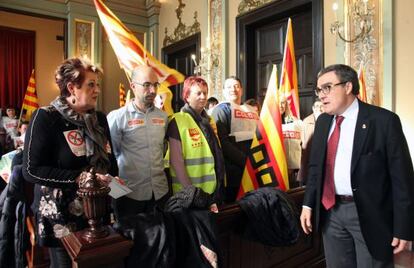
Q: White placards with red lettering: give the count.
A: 2